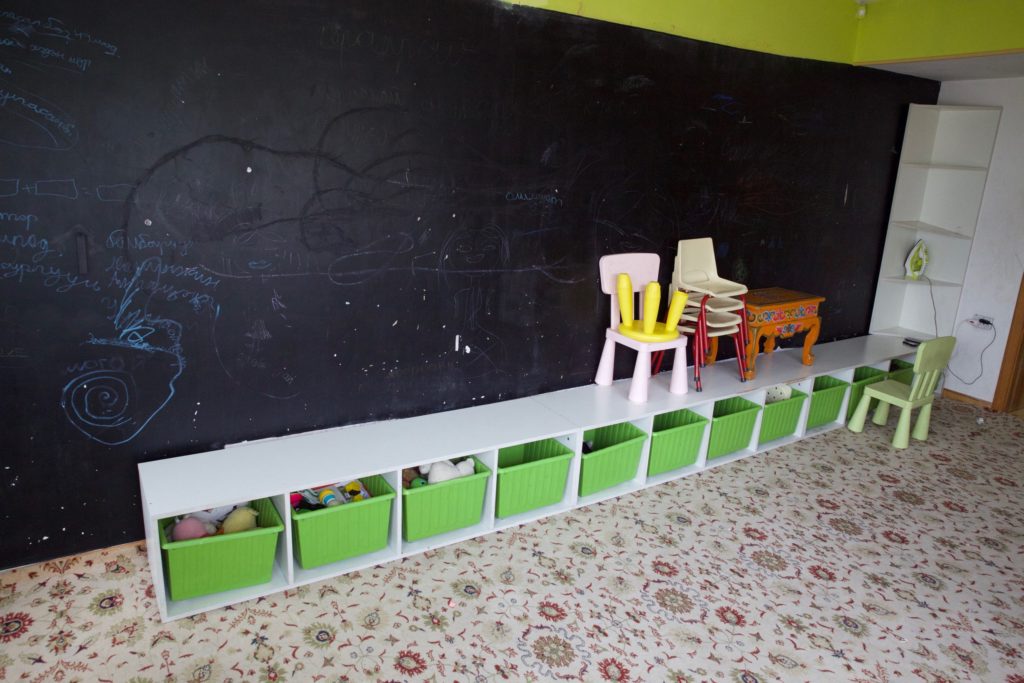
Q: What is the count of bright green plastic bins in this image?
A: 11